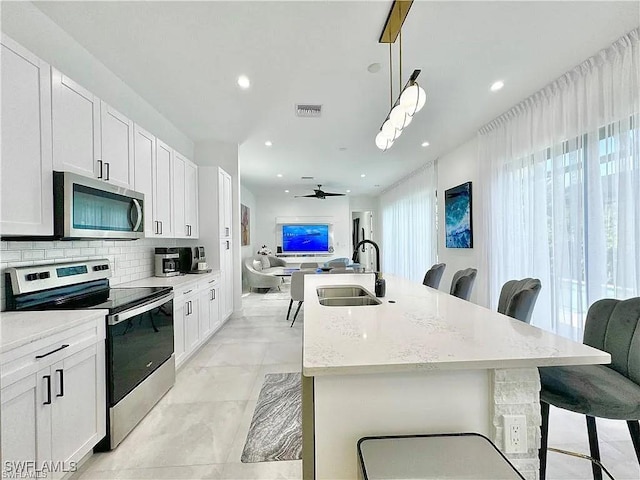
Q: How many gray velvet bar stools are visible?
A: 4